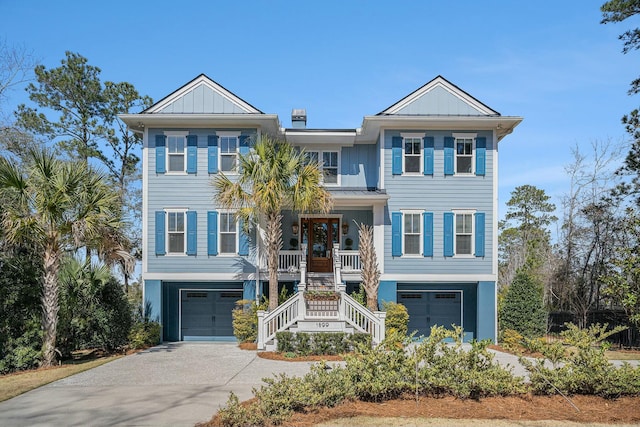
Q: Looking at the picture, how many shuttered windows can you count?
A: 8